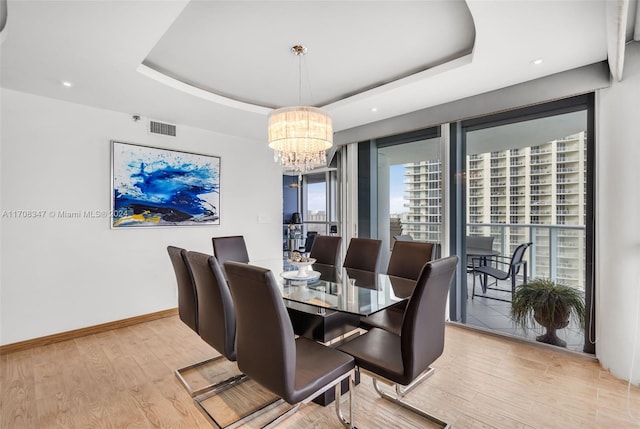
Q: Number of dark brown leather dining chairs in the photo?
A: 8